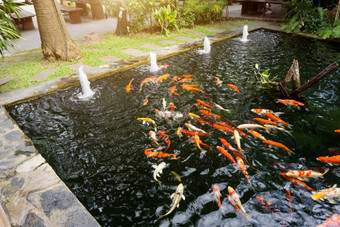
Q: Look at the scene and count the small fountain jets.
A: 4